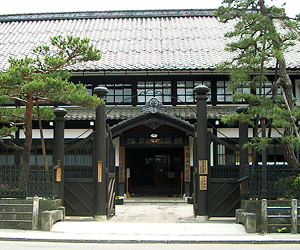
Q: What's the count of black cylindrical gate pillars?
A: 4